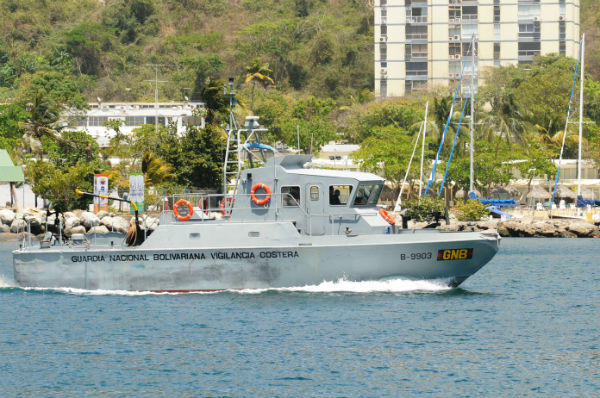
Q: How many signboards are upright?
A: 2